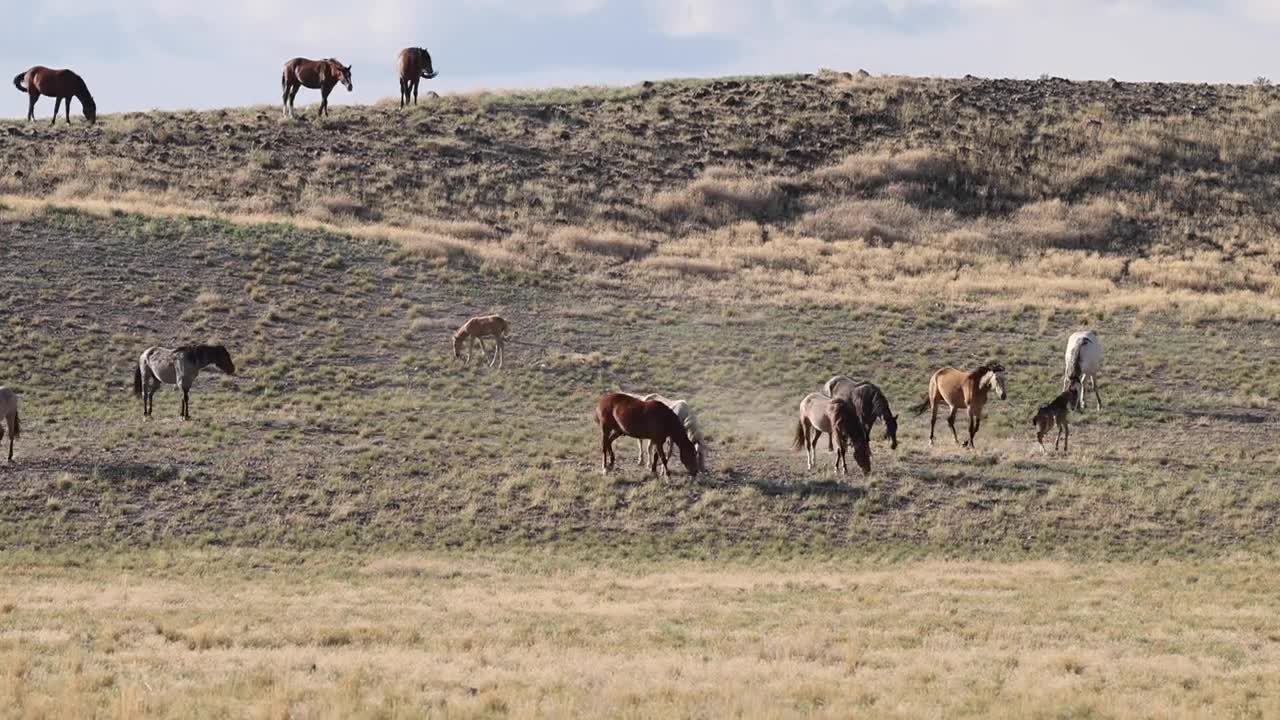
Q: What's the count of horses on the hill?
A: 13